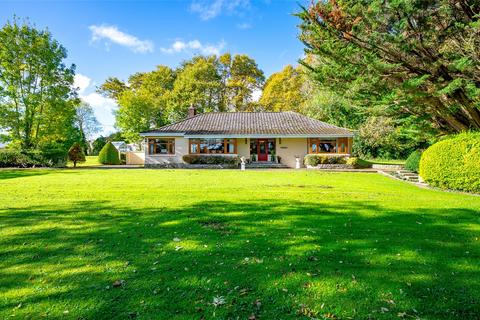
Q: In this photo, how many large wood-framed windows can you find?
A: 3